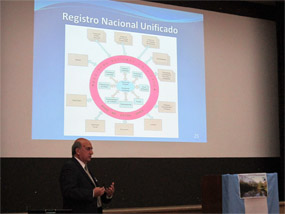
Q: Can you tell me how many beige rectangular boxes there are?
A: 11